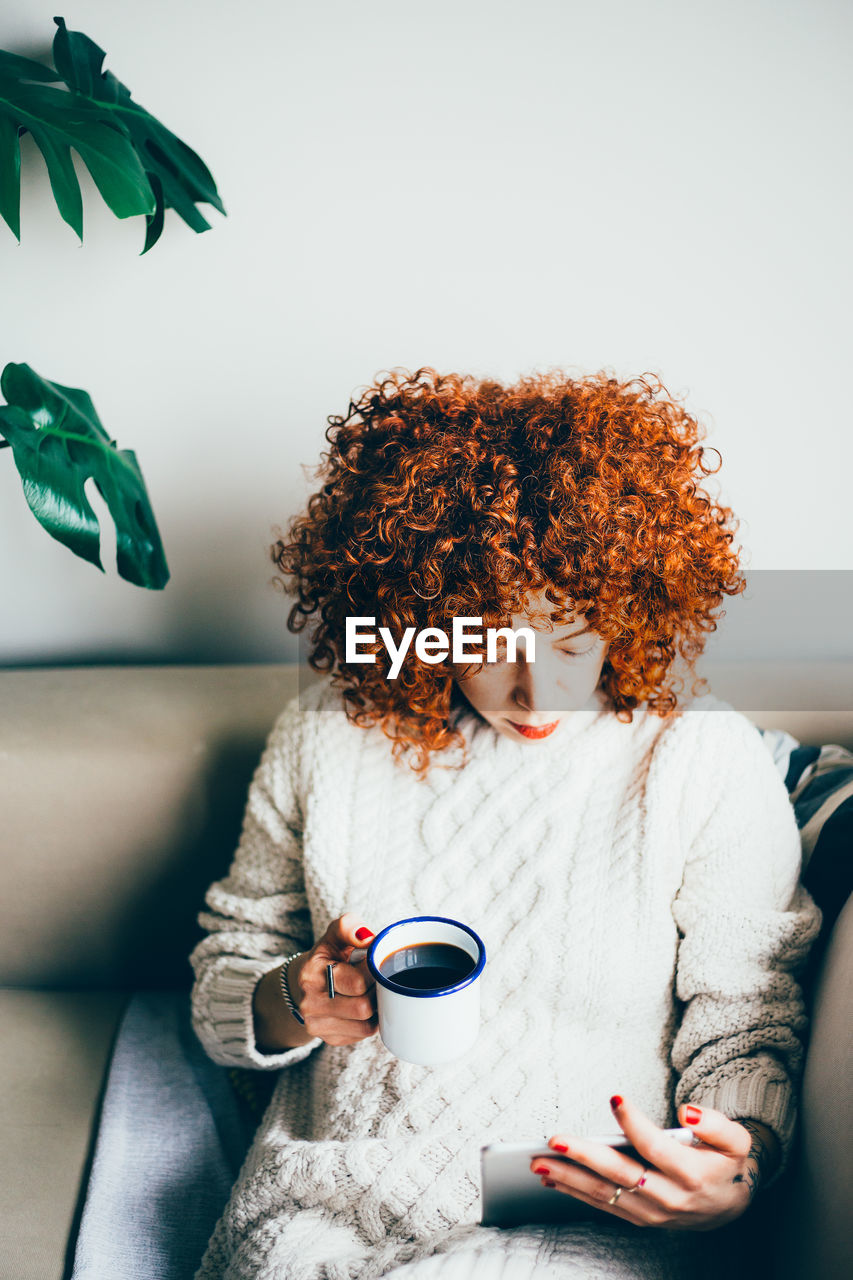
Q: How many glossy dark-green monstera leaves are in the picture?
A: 3